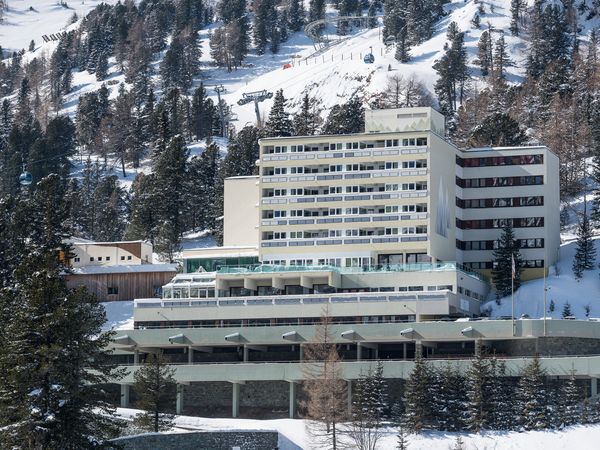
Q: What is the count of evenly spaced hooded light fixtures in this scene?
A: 7